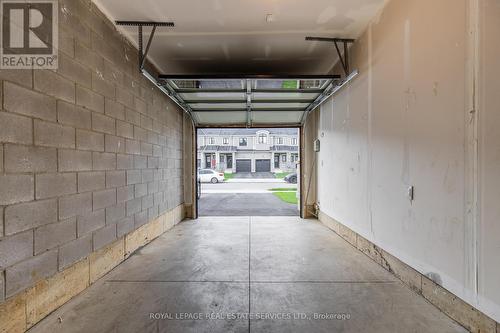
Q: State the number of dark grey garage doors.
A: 2